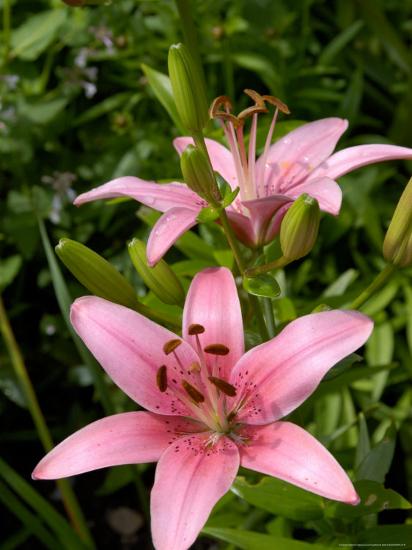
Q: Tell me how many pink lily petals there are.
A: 12